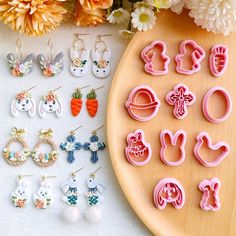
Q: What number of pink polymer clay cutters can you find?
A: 11